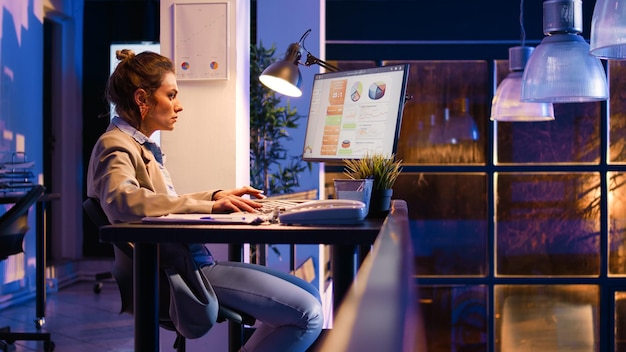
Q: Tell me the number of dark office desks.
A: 2